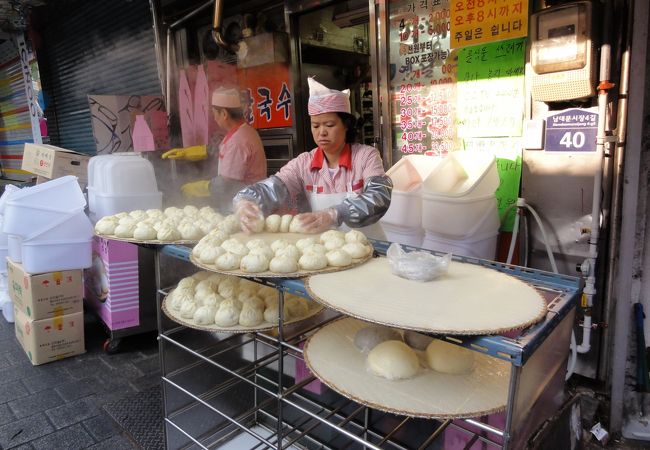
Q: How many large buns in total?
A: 4